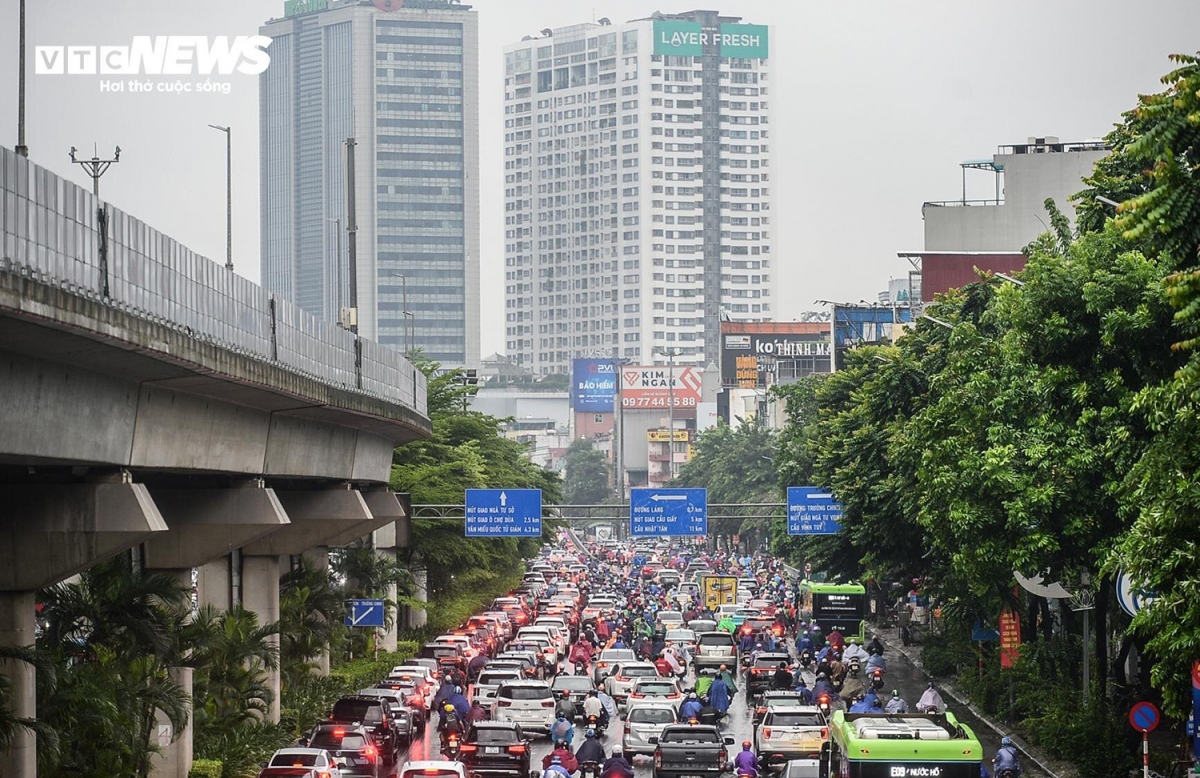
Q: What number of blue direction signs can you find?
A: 4